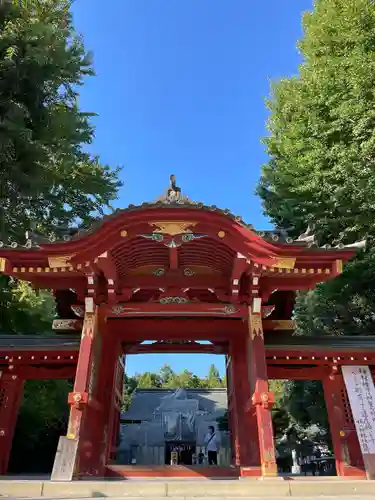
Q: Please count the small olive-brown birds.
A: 0